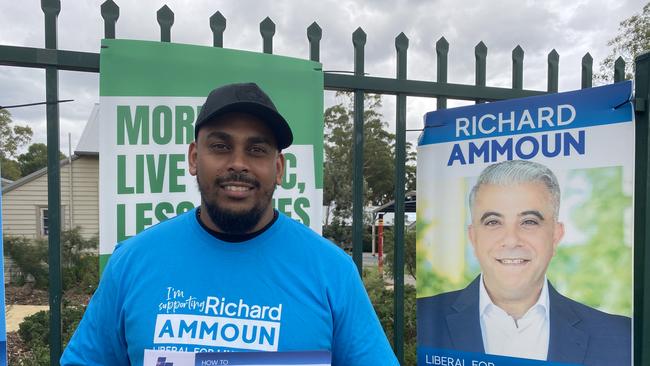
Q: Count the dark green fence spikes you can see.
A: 14